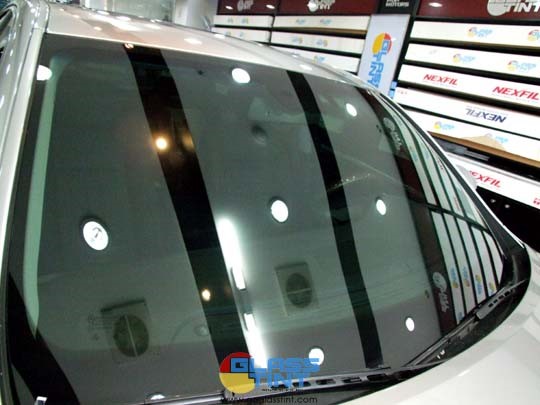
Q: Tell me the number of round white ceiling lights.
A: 8